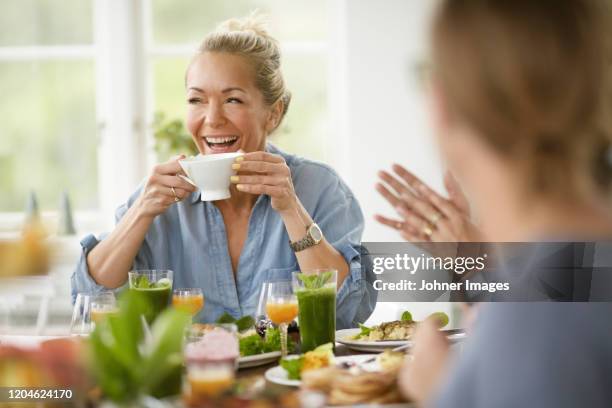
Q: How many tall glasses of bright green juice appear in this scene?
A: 2